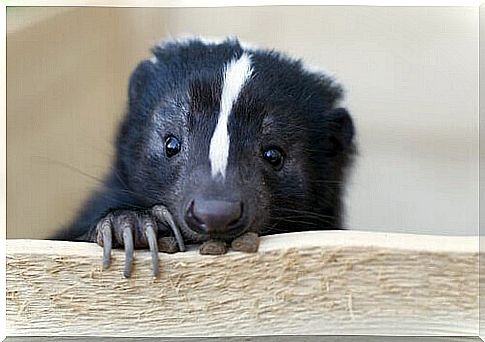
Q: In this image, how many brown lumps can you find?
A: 3